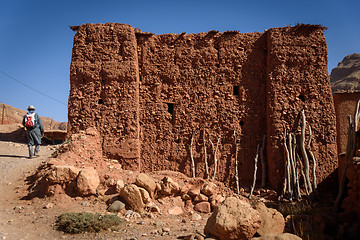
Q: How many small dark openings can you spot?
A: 5